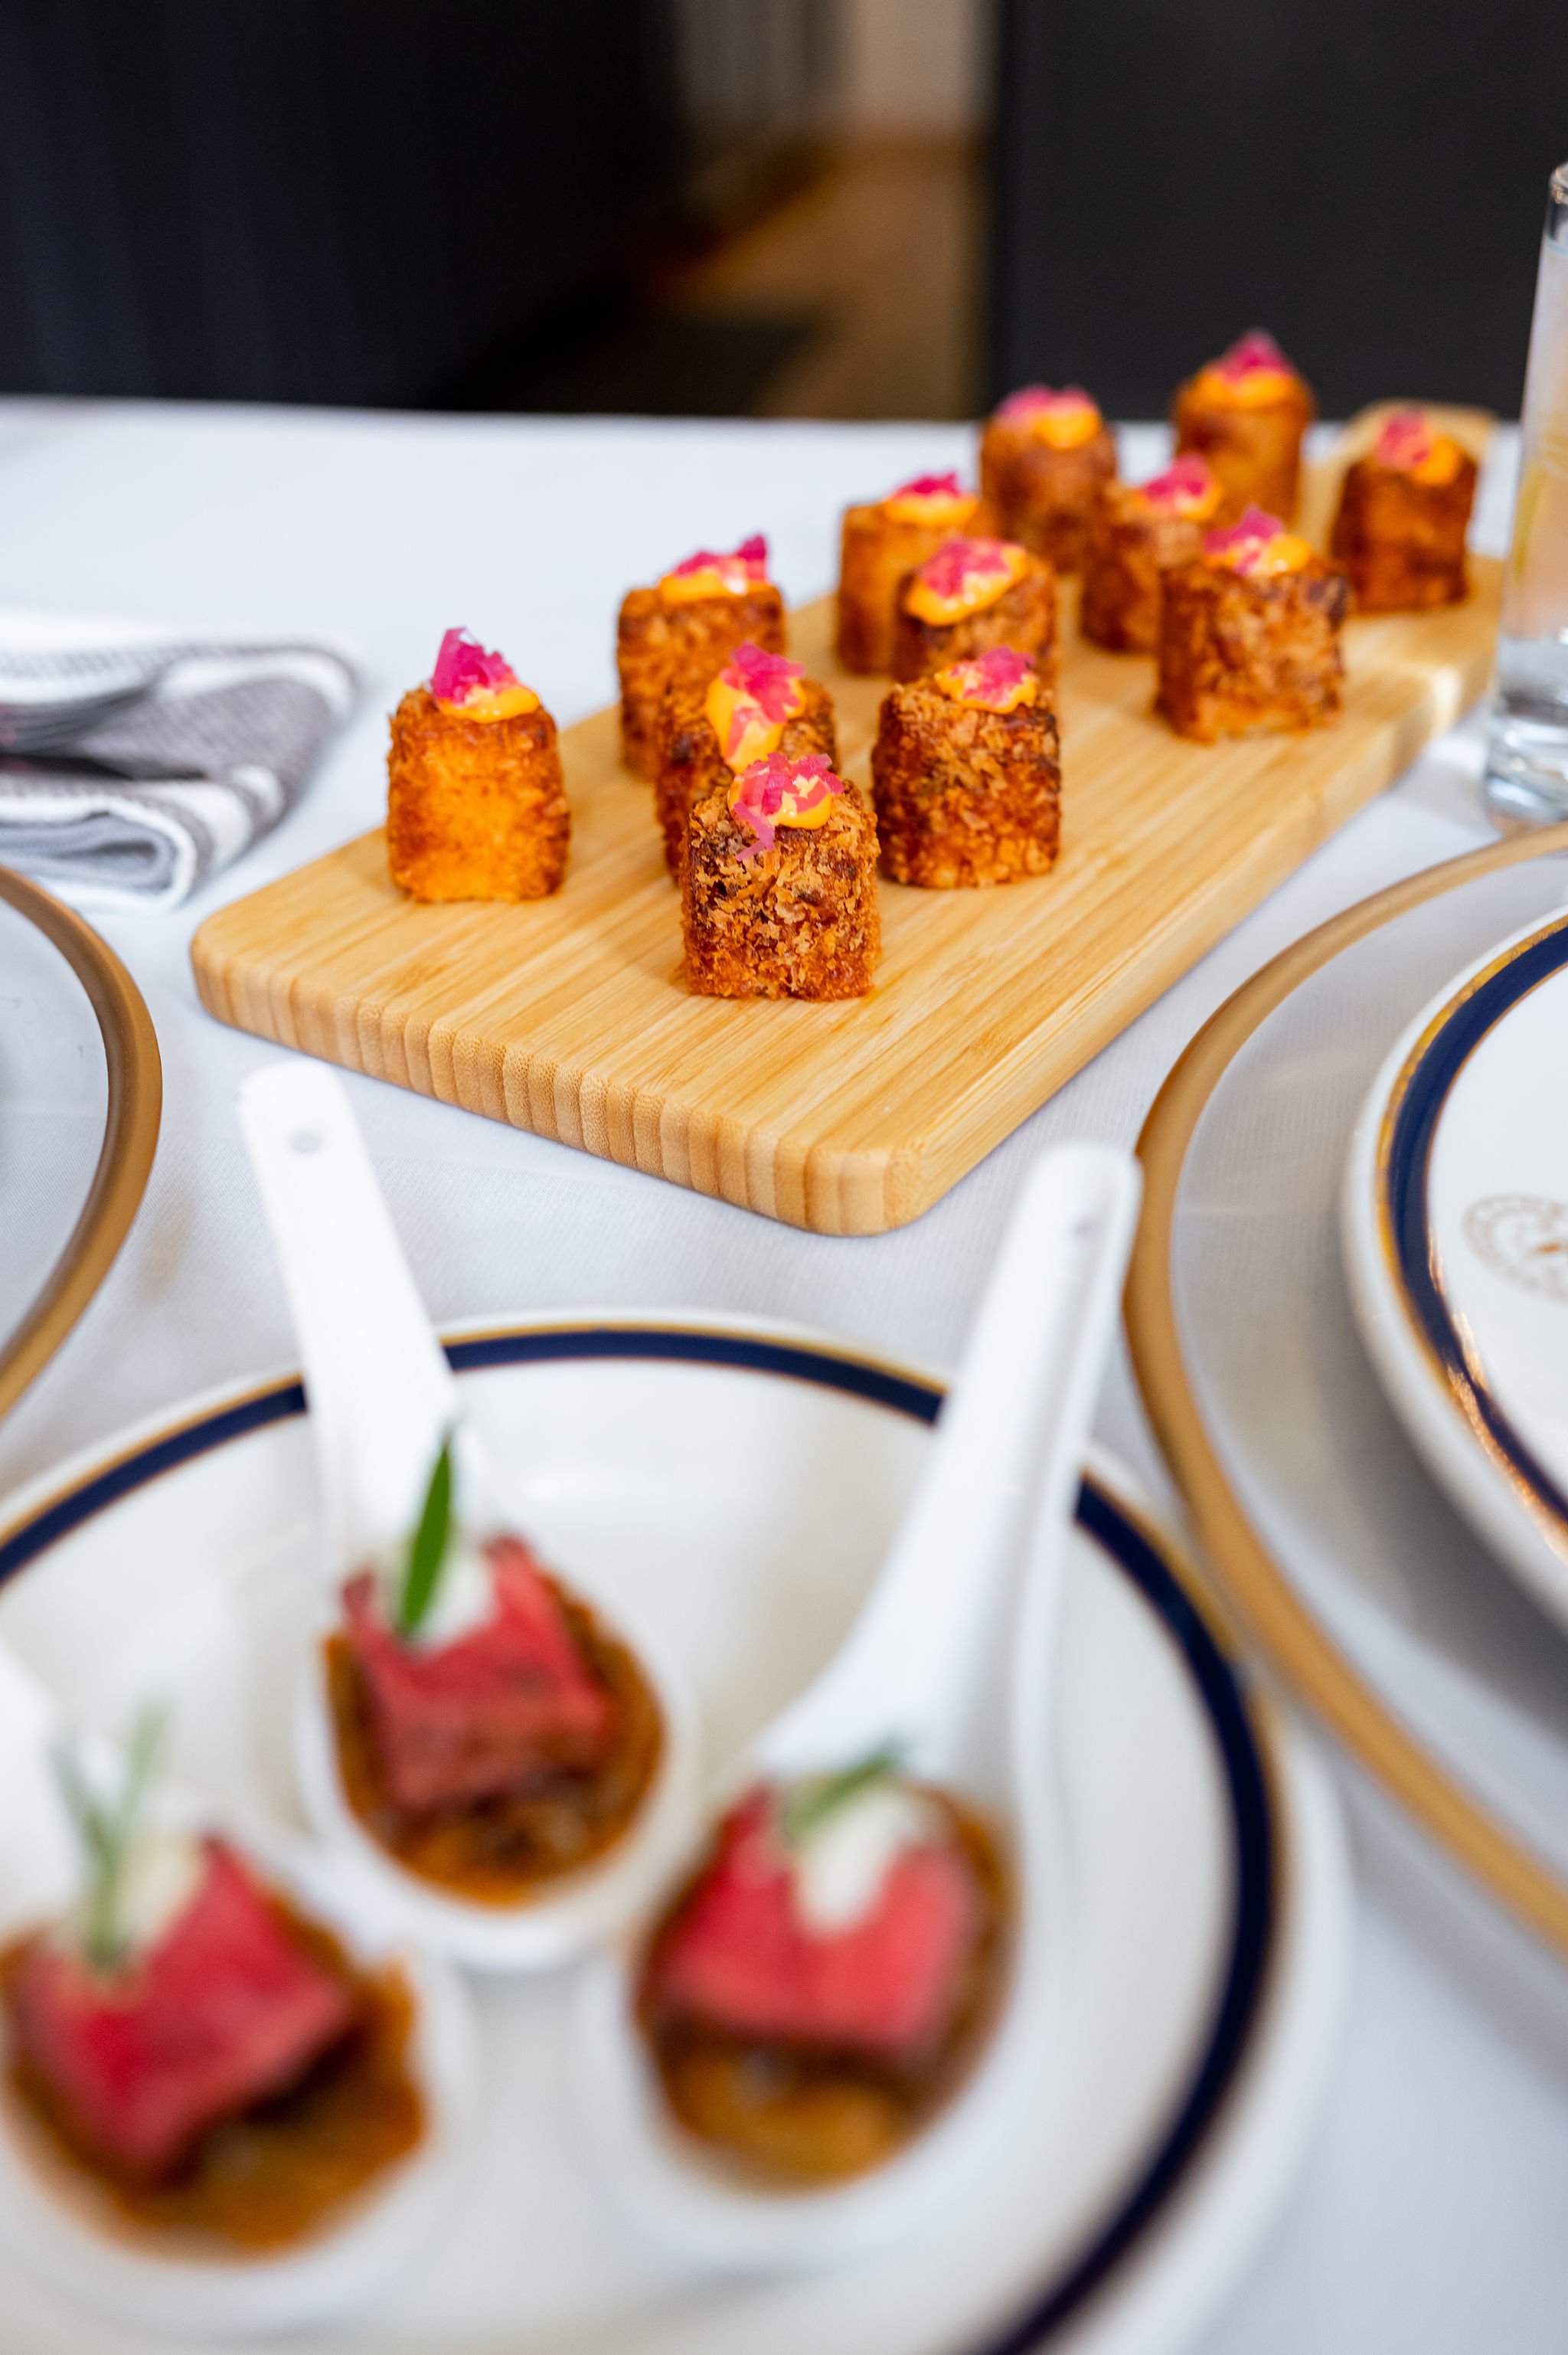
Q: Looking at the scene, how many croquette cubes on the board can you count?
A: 12